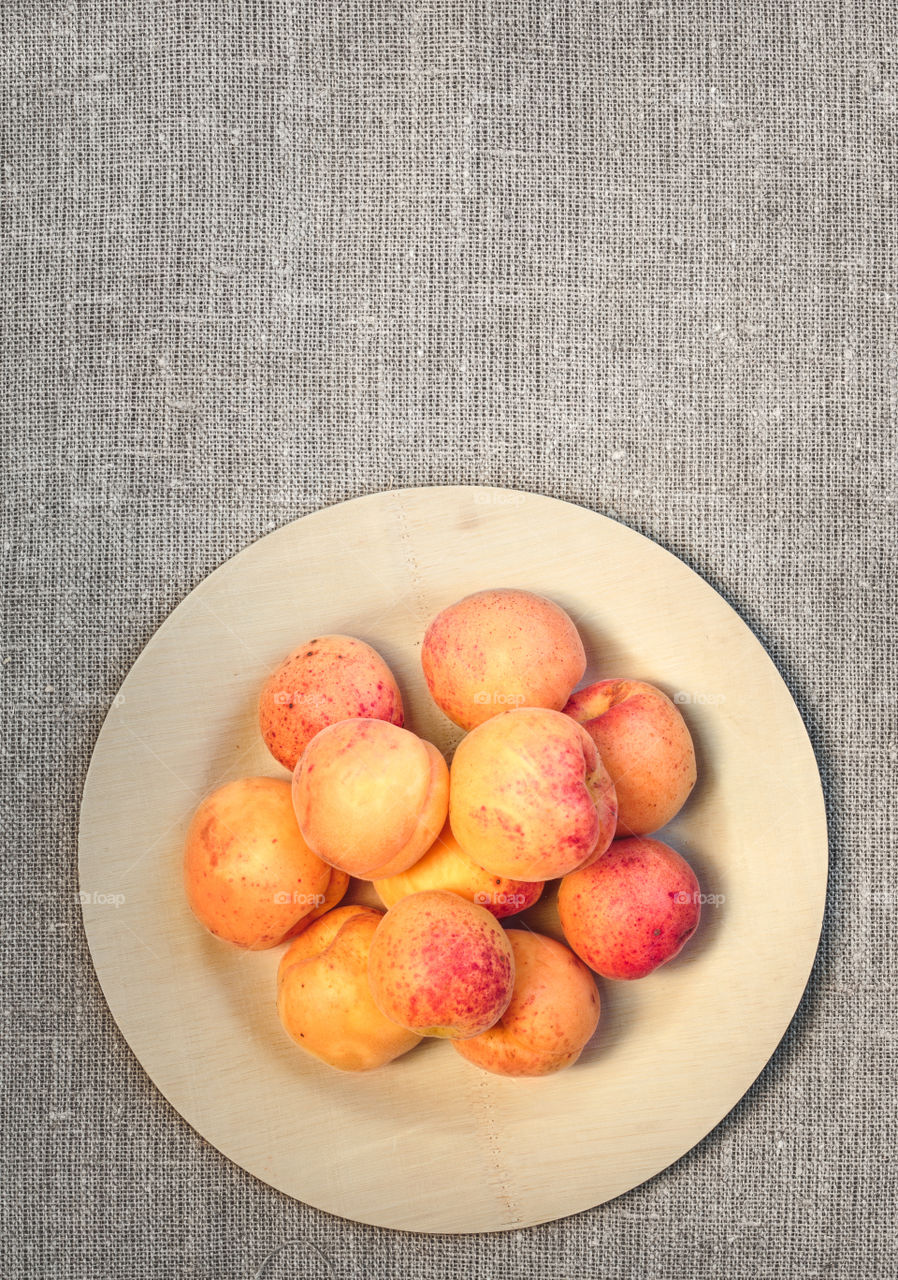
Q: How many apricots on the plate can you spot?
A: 11